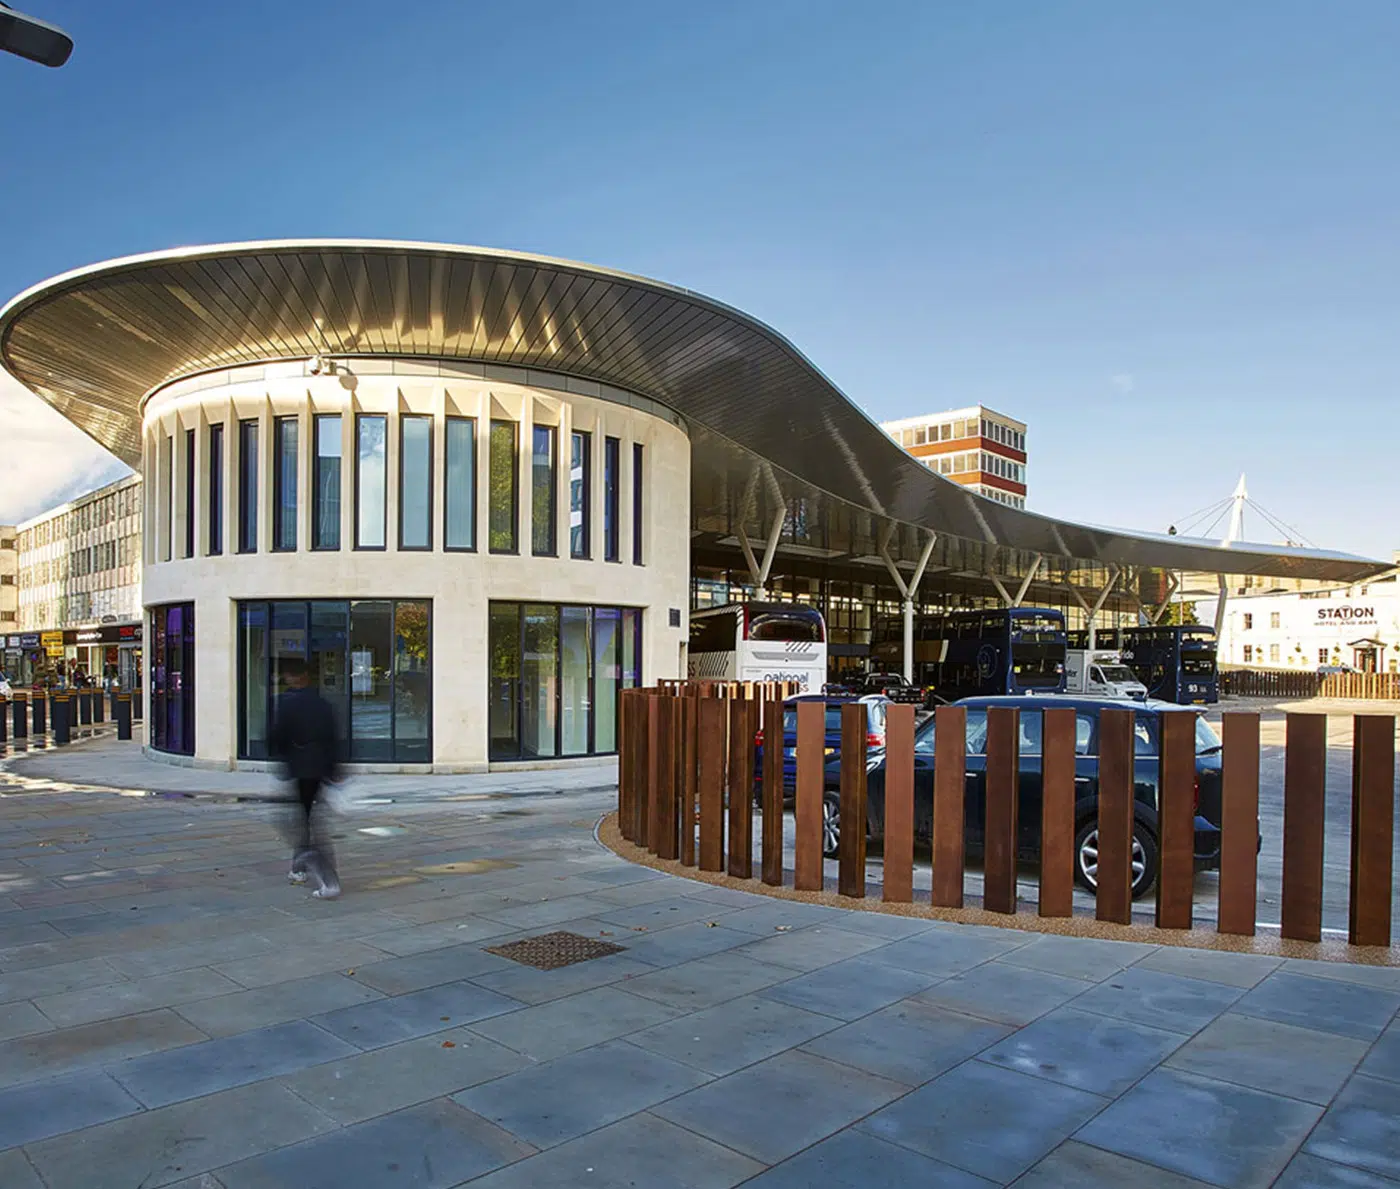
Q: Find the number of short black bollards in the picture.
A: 11